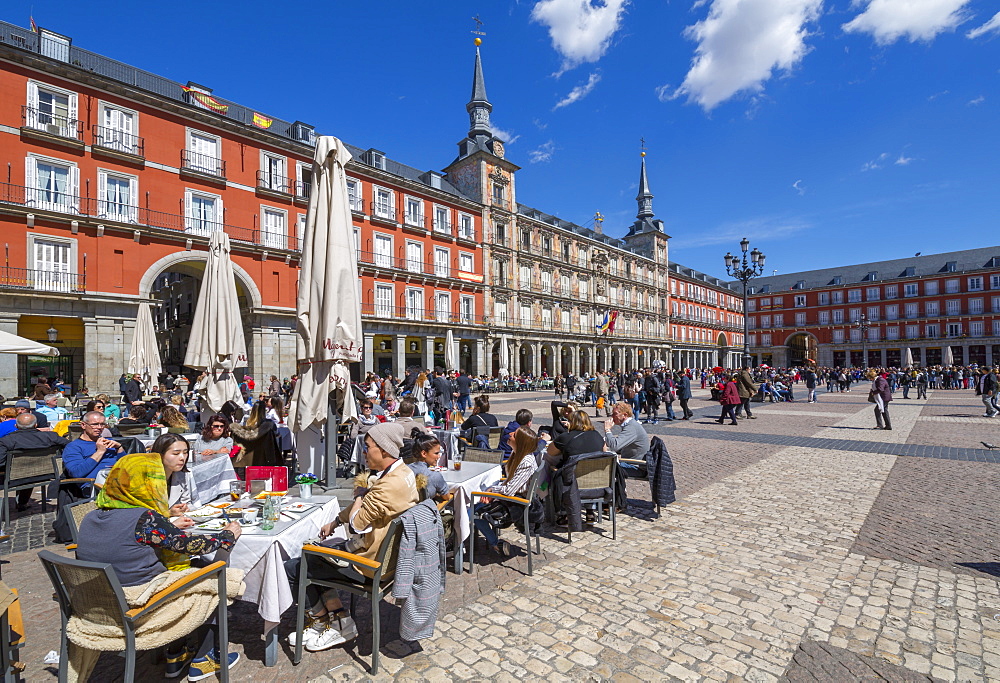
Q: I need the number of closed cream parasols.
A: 7